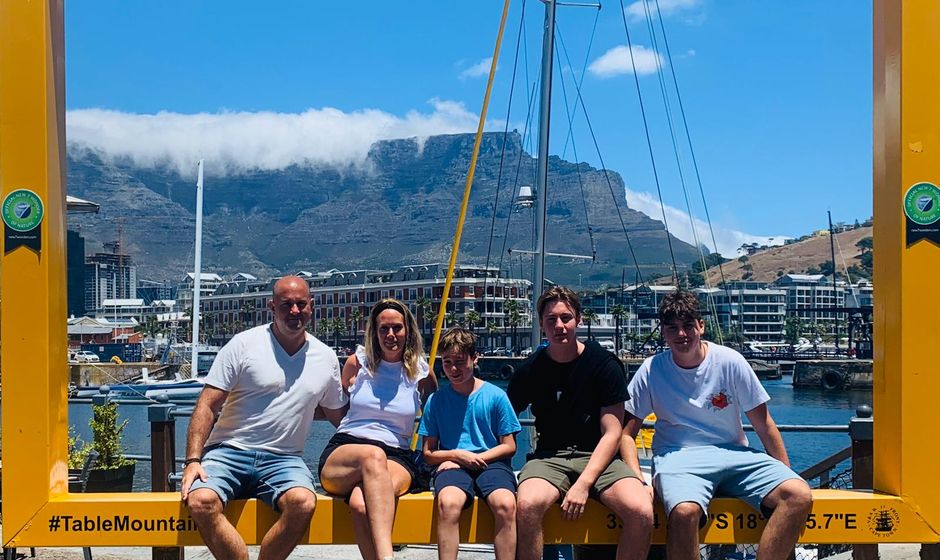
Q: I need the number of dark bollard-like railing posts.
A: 3